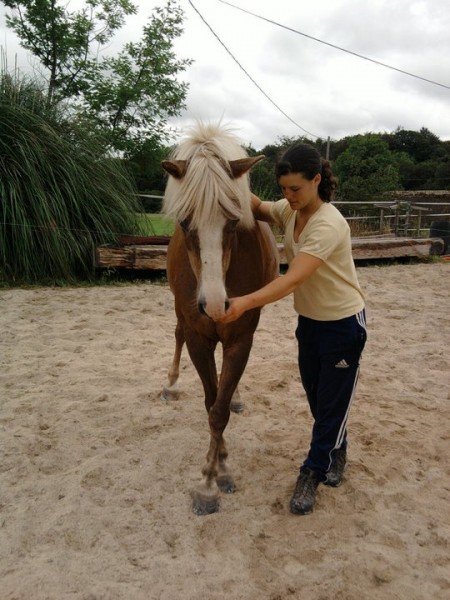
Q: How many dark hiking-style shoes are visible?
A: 2